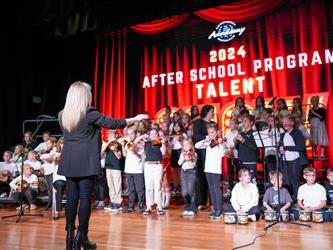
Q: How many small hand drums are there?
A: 6